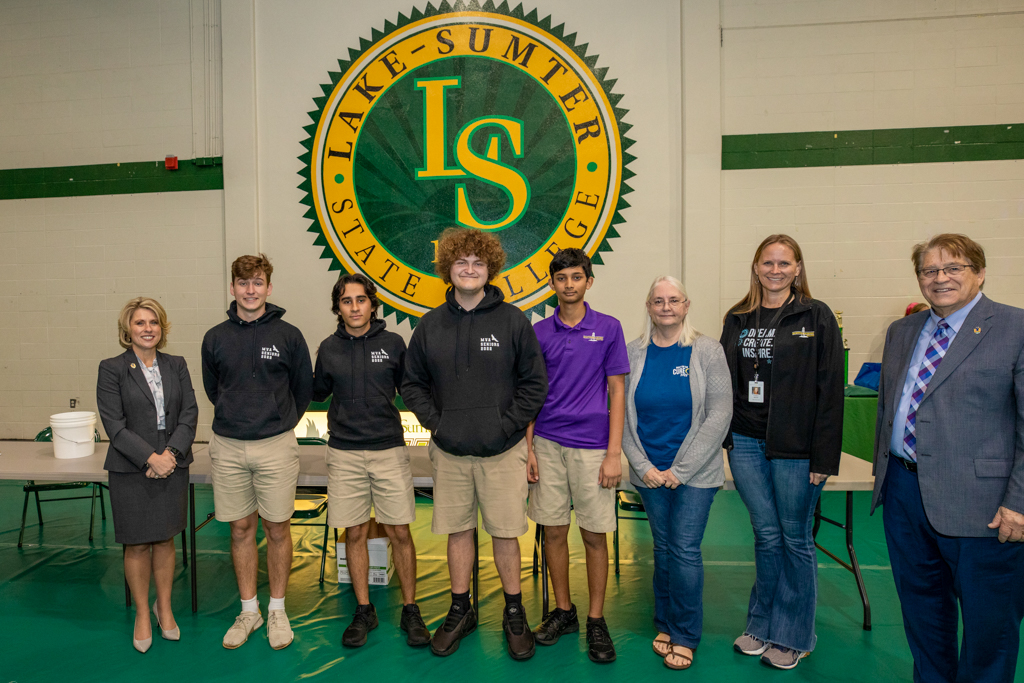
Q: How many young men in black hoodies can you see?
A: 3